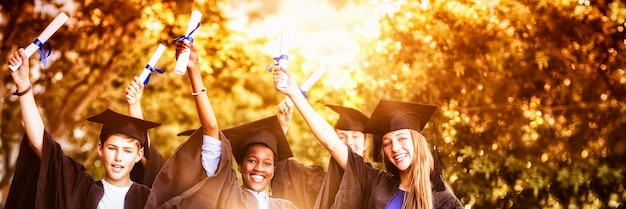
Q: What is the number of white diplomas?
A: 5